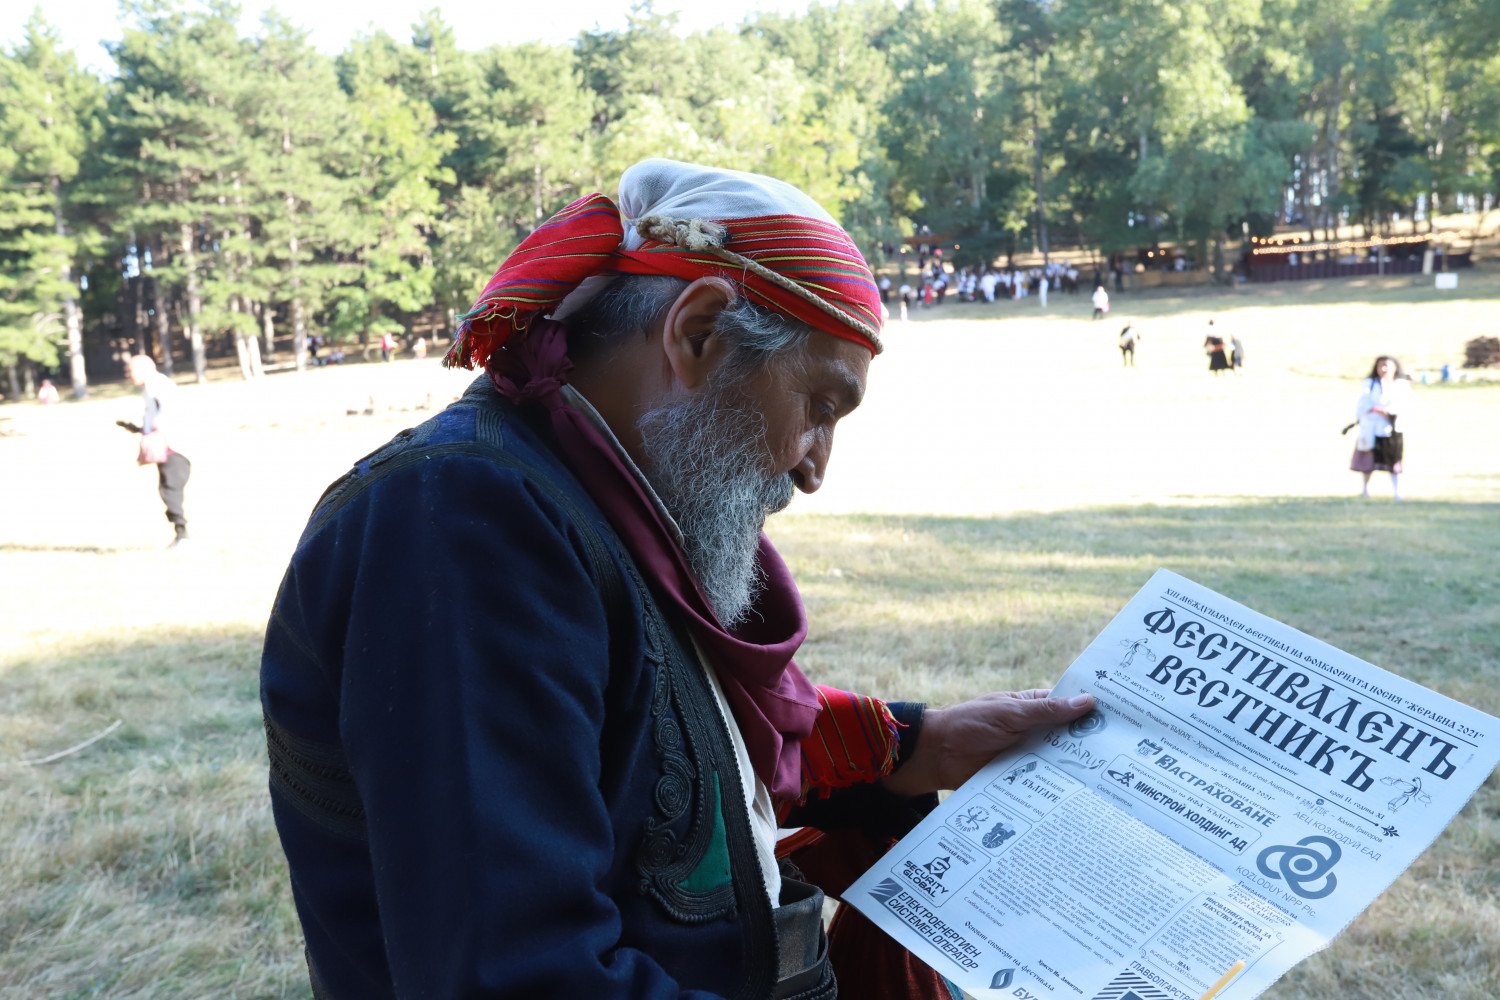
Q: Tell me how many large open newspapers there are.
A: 1